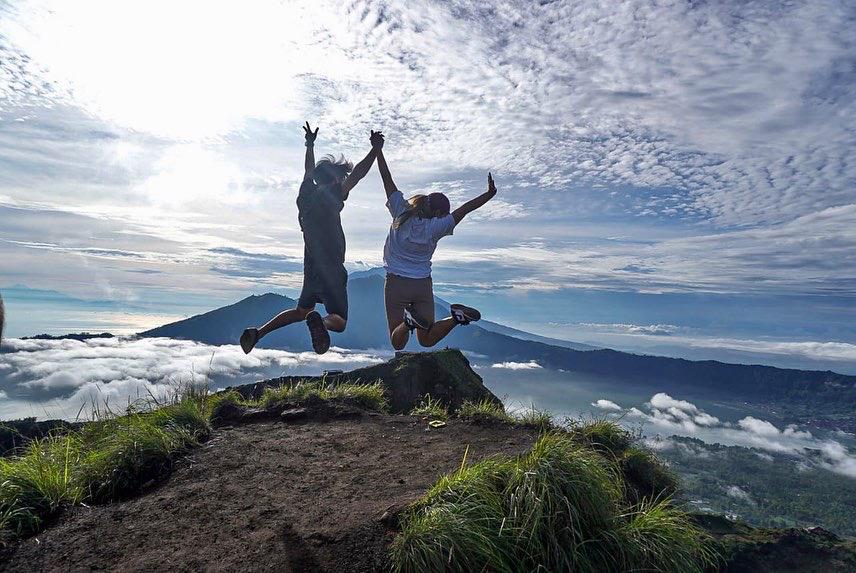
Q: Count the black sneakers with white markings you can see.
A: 2